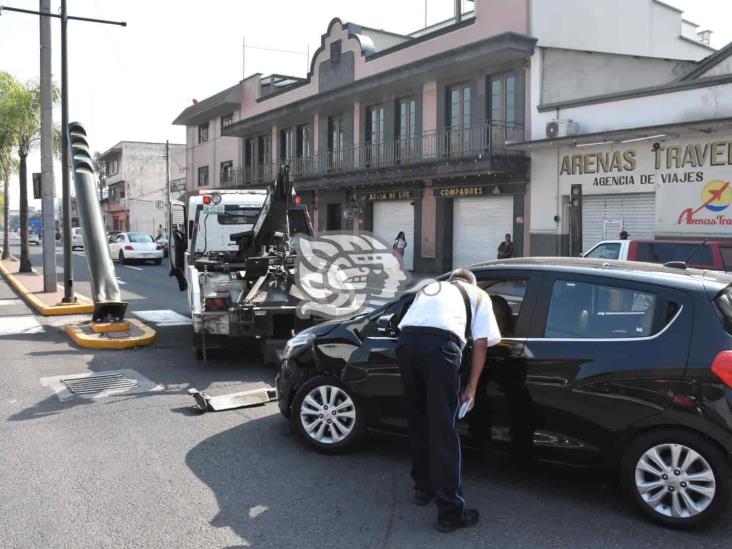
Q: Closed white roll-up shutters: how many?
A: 3